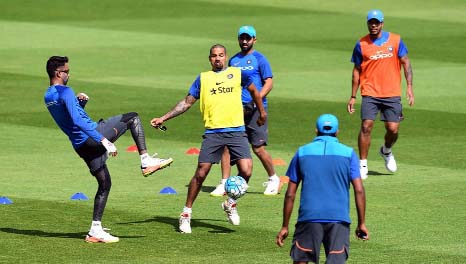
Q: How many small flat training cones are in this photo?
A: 7